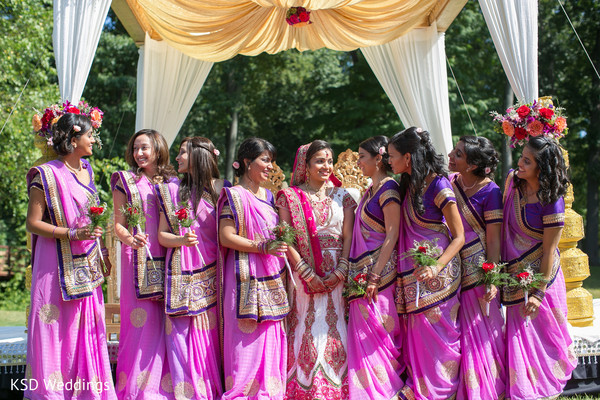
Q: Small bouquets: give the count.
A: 8